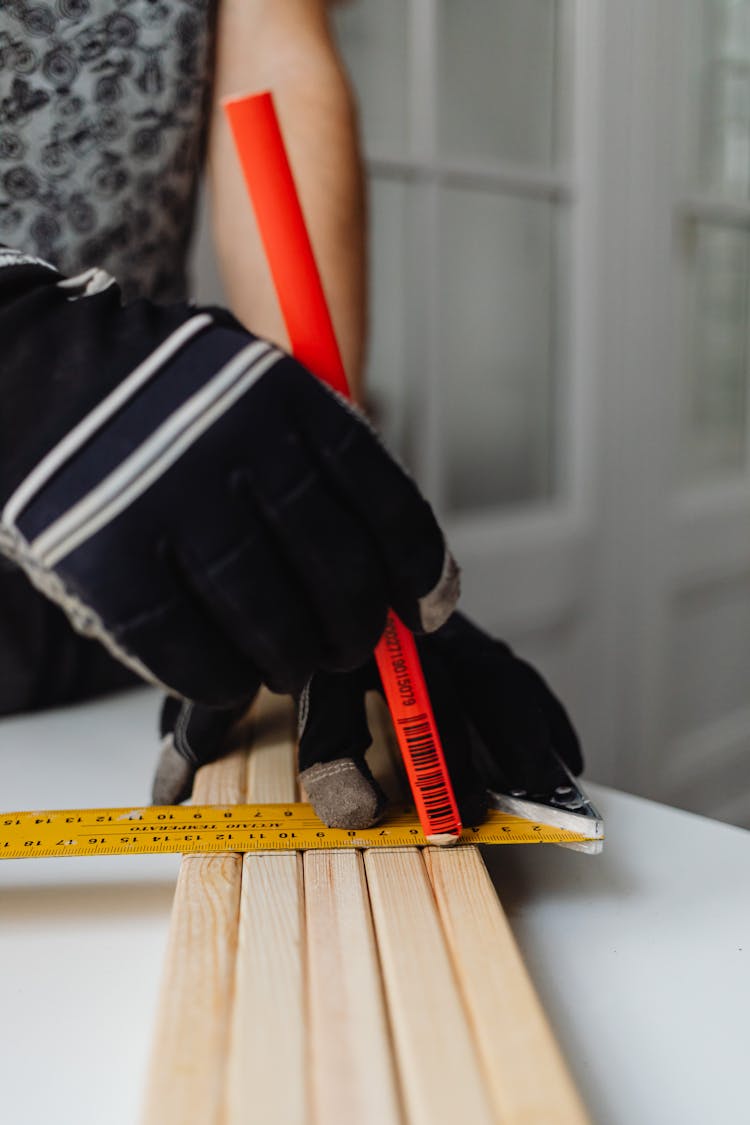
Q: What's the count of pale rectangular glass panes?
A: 6